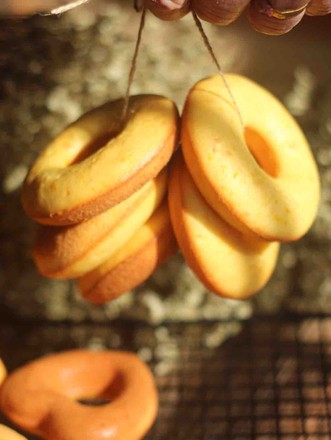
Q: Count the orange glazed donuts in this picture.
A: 1